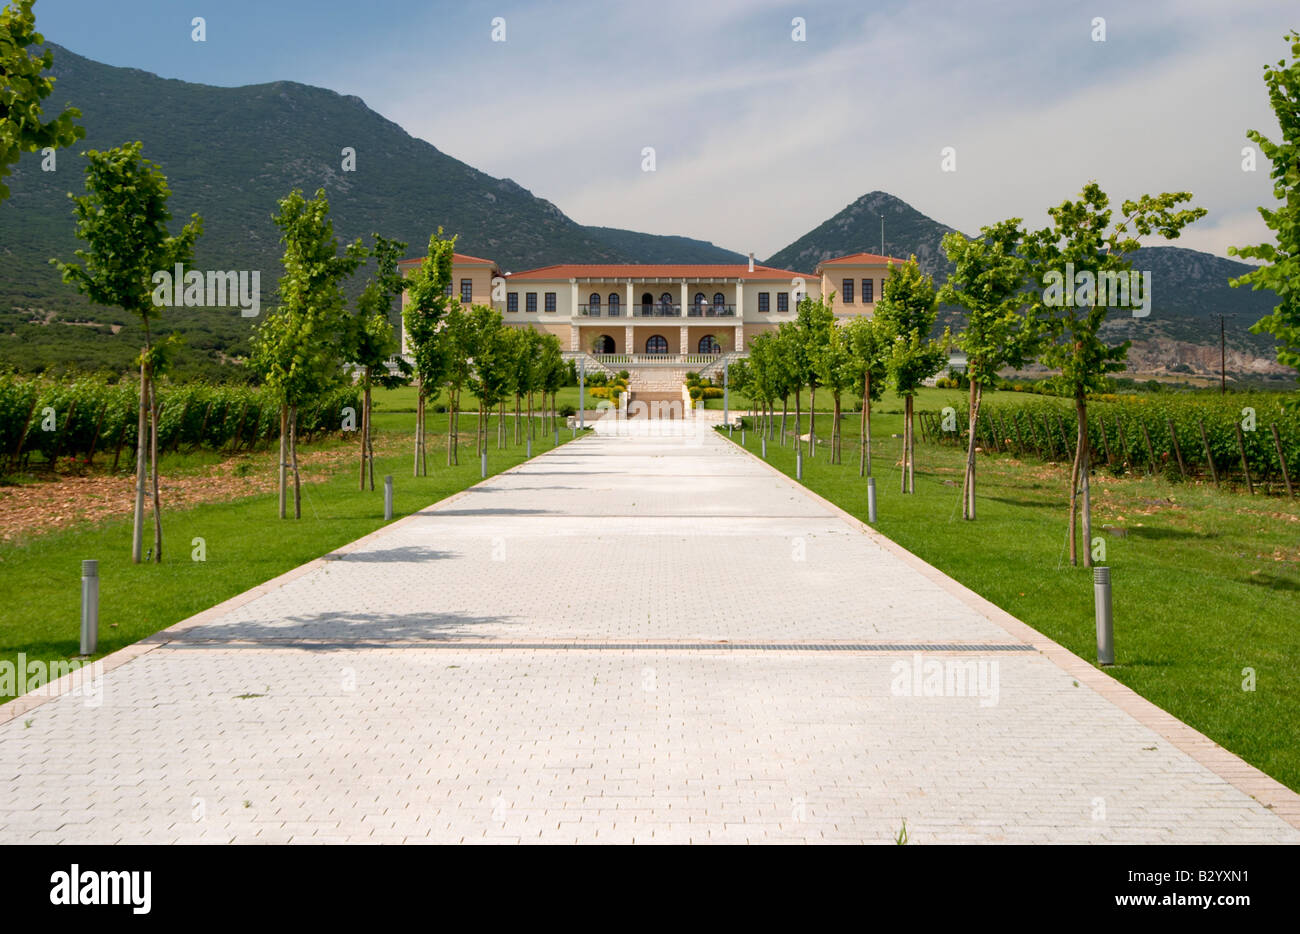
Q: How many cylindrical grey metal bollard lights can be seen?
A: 12